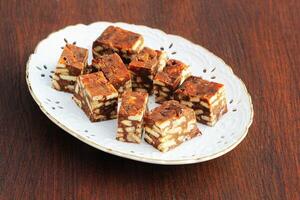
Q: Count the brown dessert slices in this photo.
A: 9